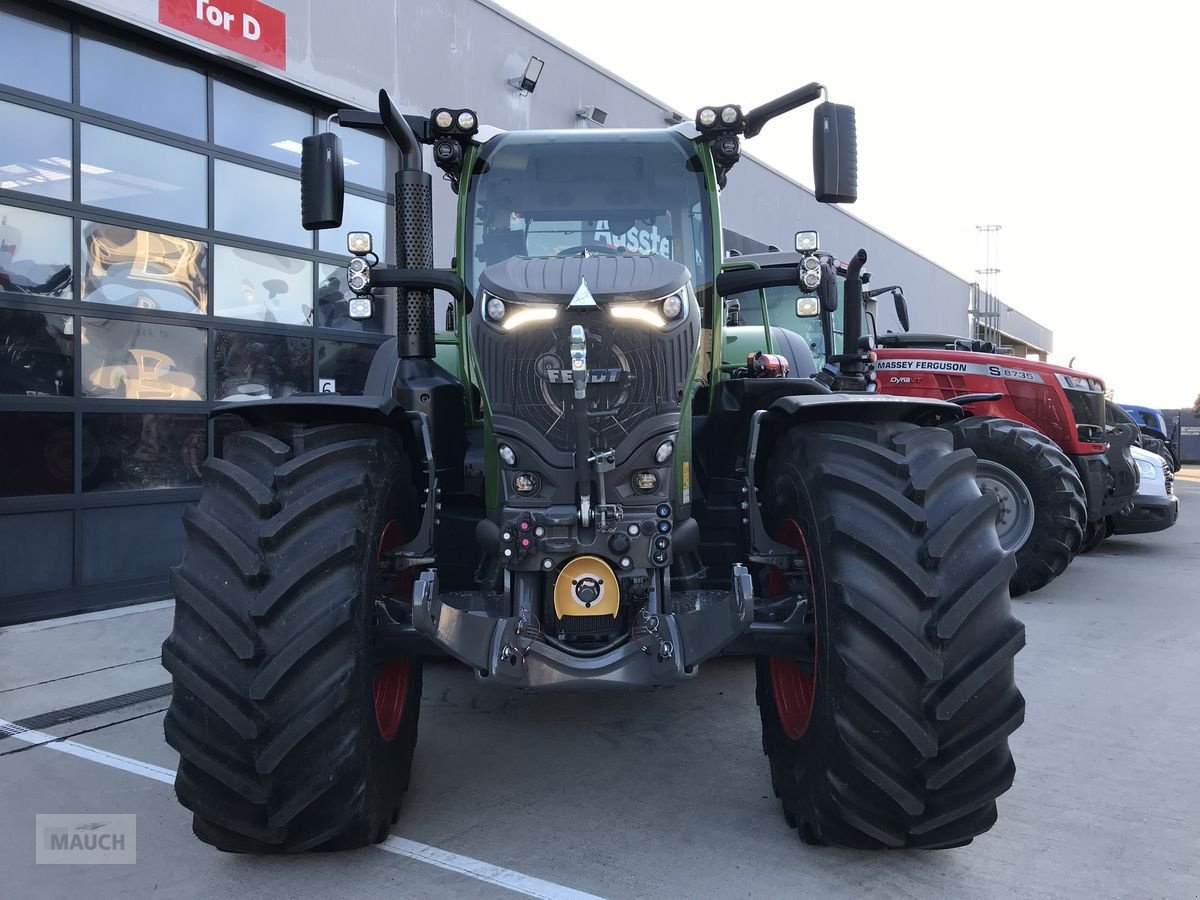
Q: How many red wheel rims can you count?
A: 2